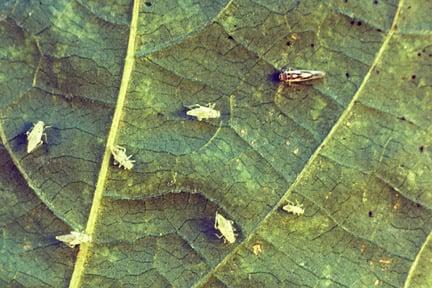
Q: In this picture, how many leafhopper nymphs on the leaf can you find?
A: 6